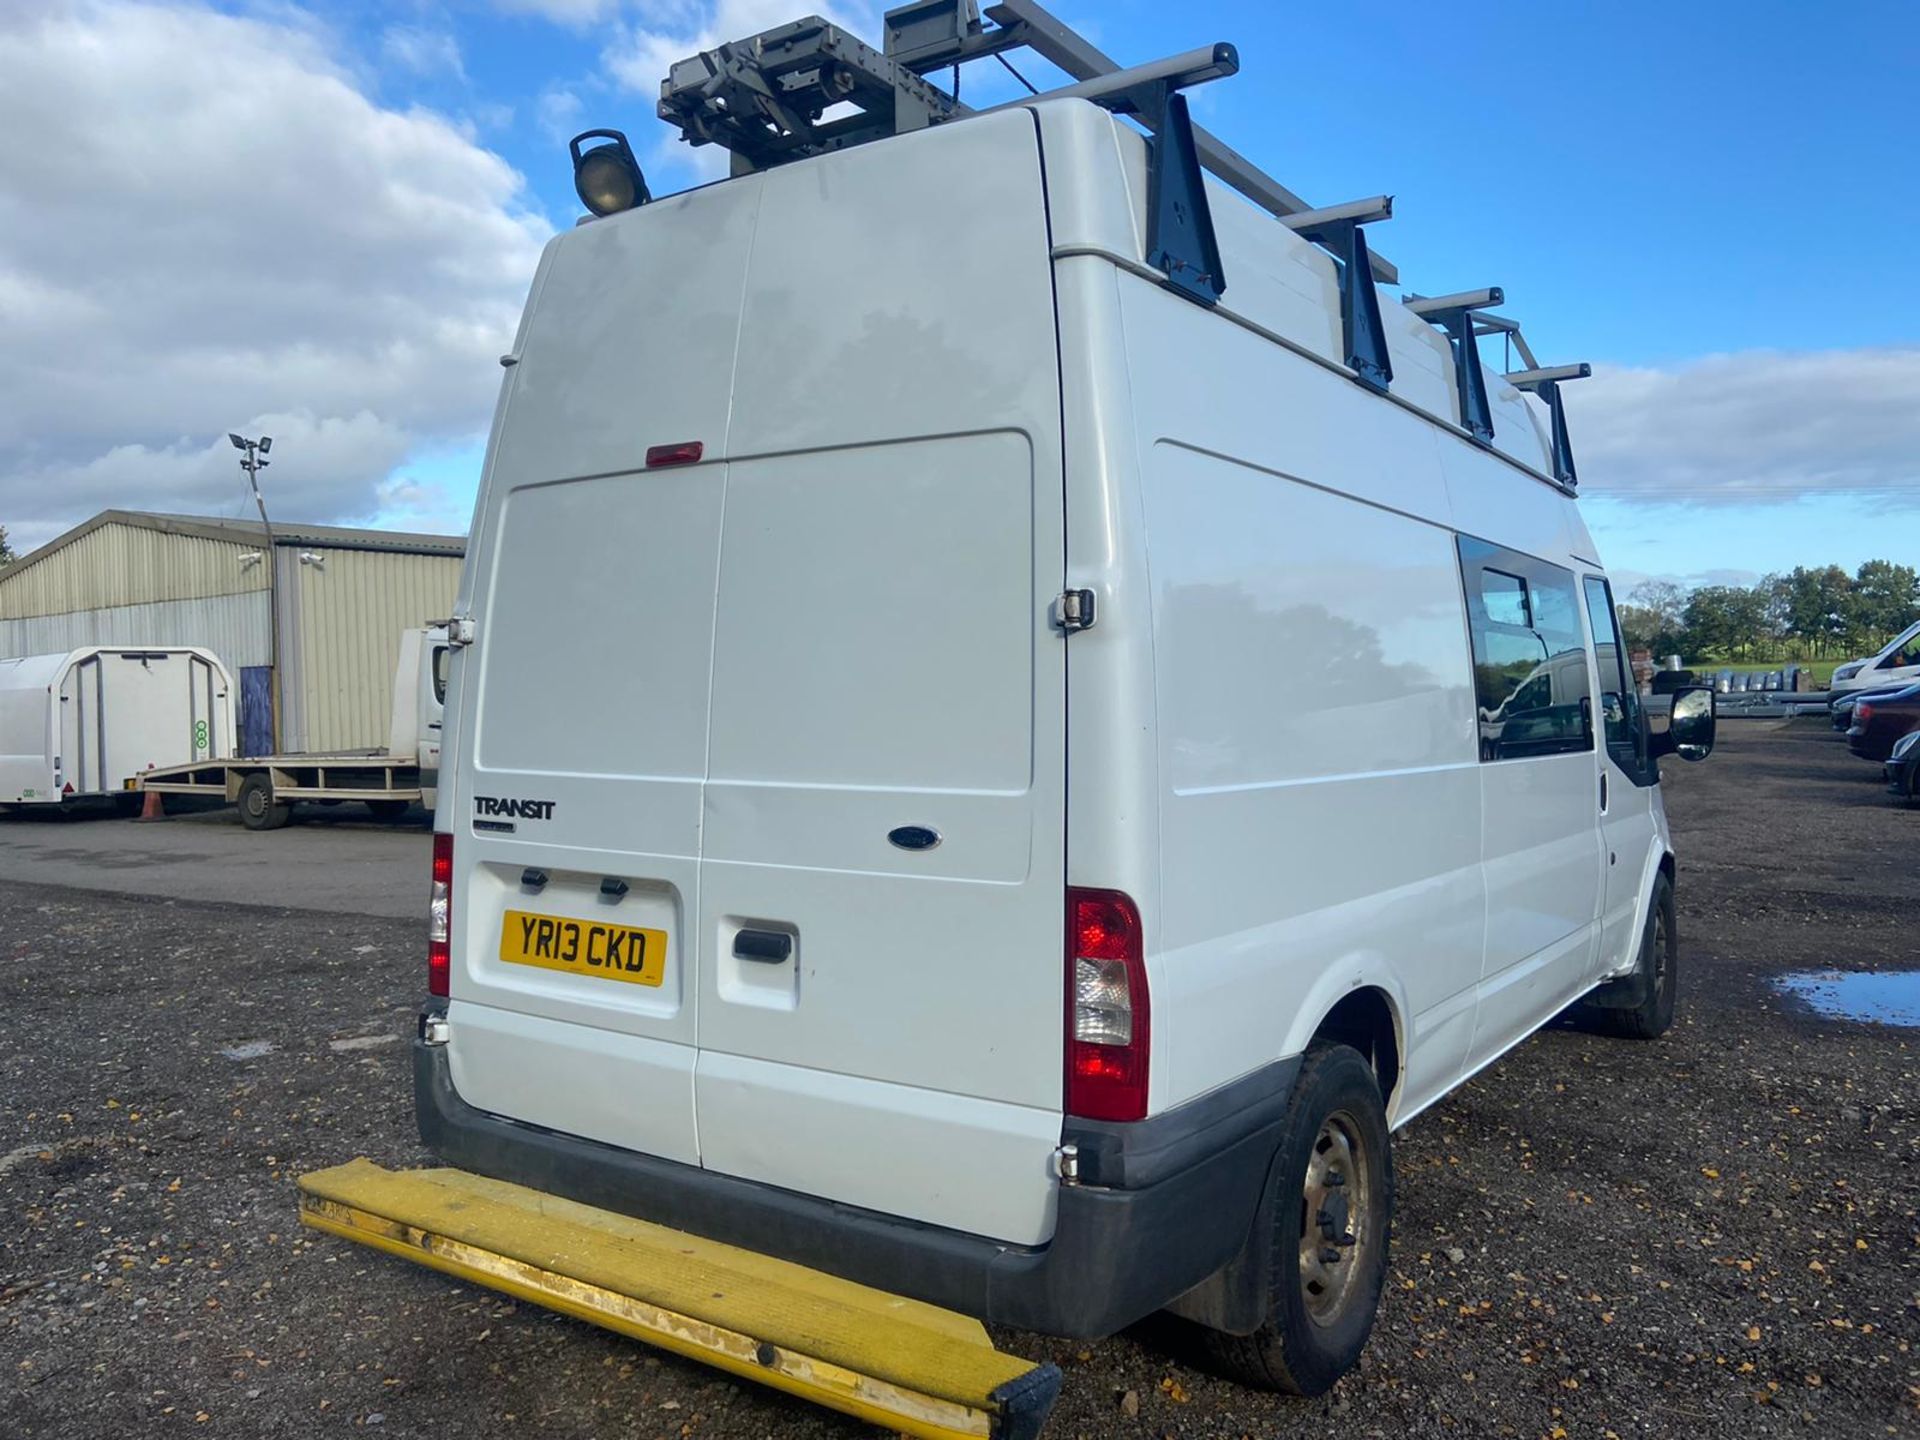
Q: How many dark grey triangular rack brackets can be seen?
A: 4